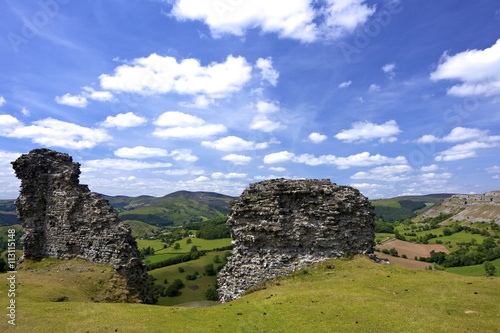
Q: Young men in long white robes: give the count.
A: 0